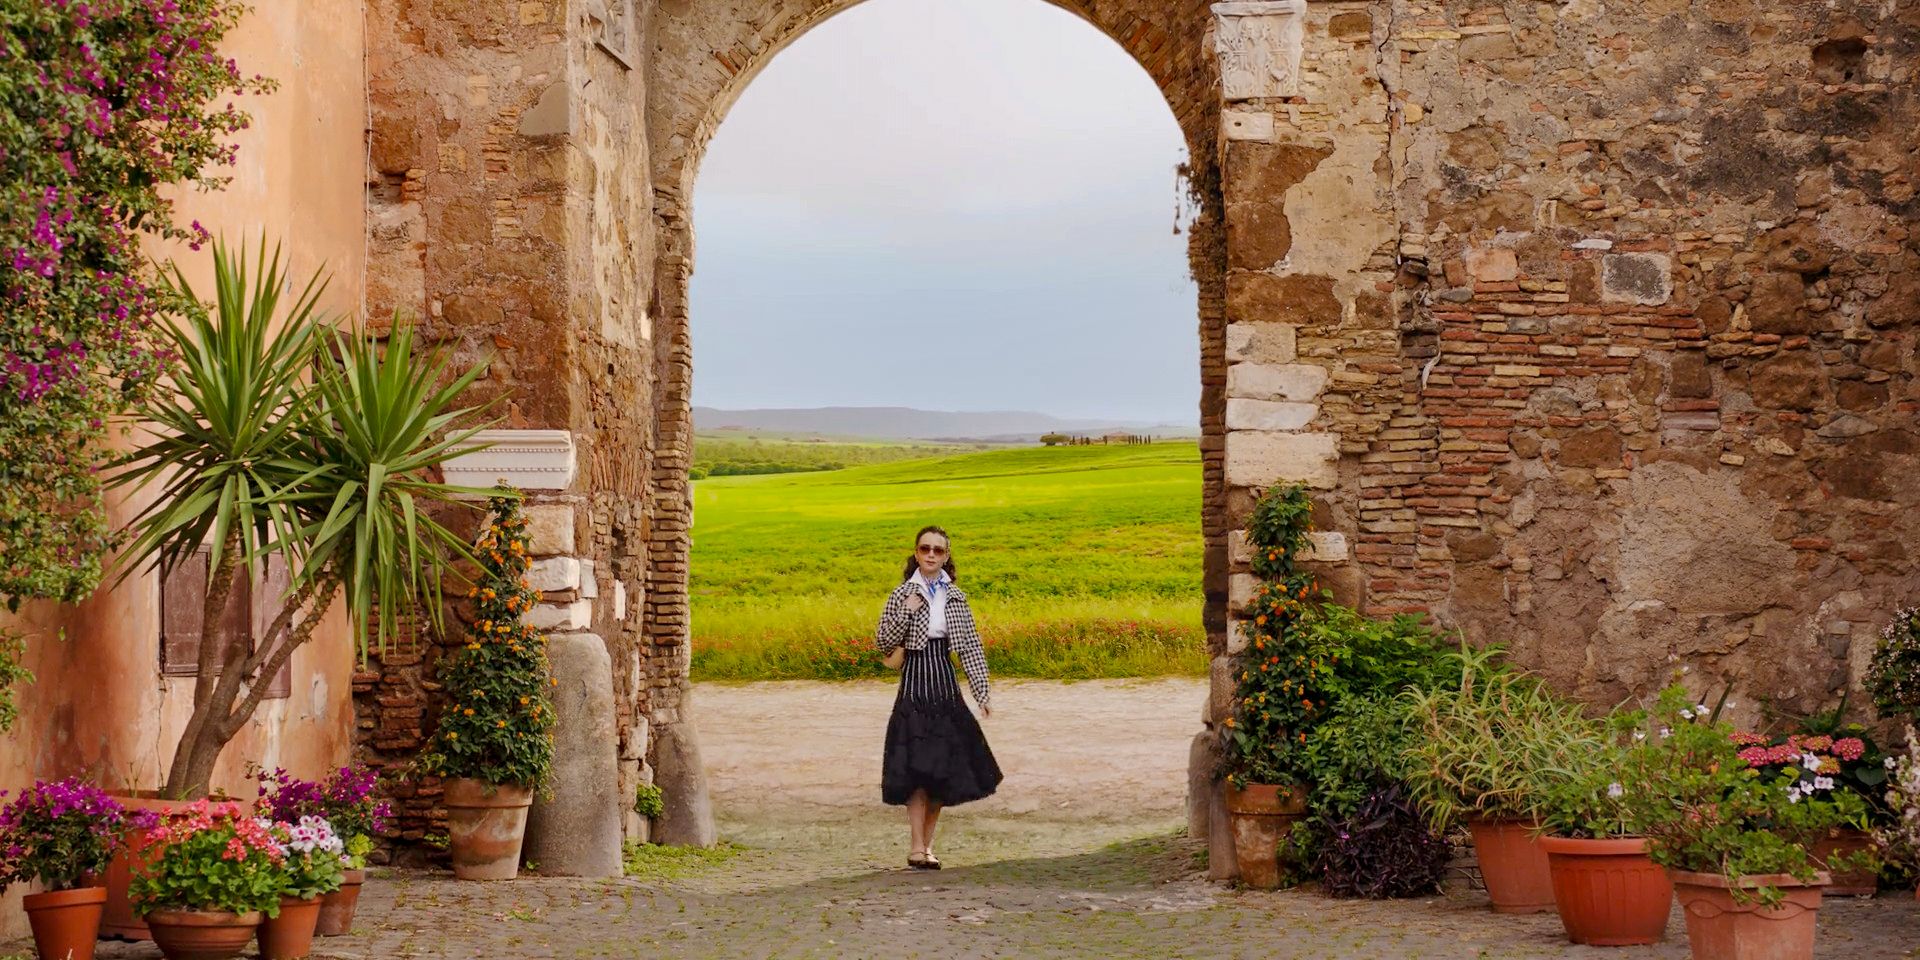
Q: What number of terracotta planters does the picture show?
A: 11